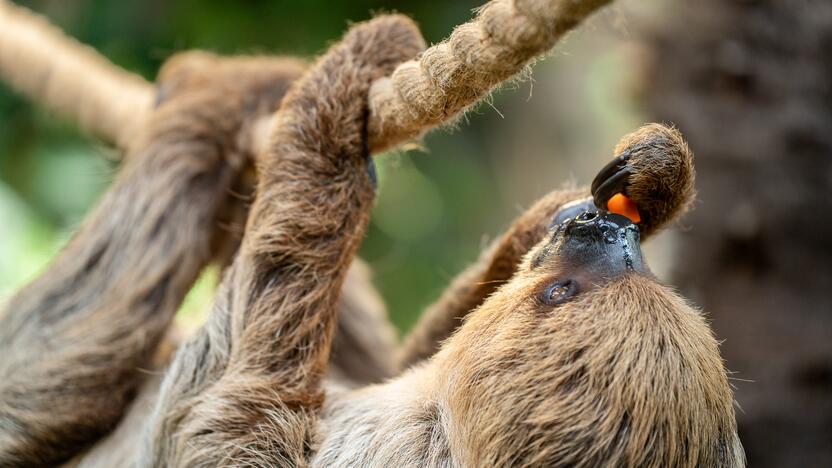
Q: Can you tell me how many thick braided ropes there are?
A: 1